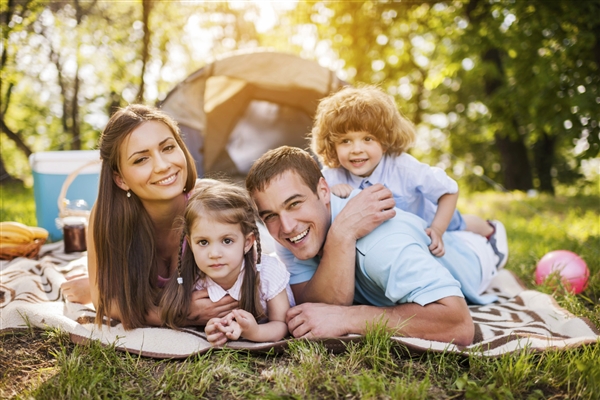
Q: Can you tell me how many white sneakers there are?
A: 1